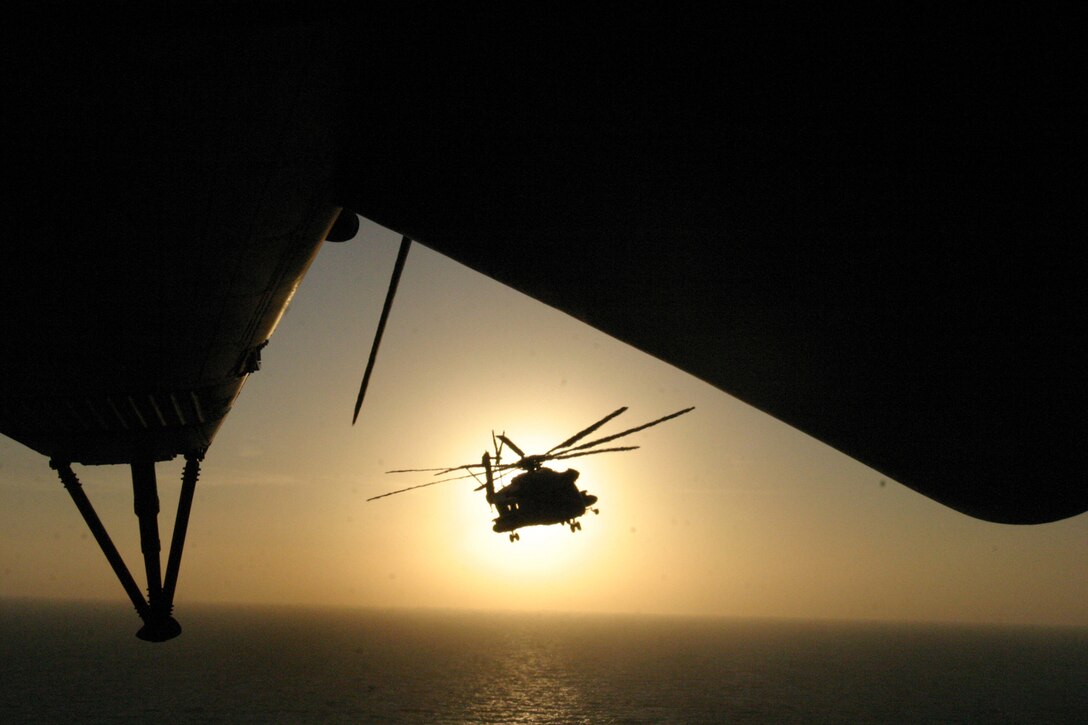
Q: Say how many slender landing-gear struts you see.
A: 3